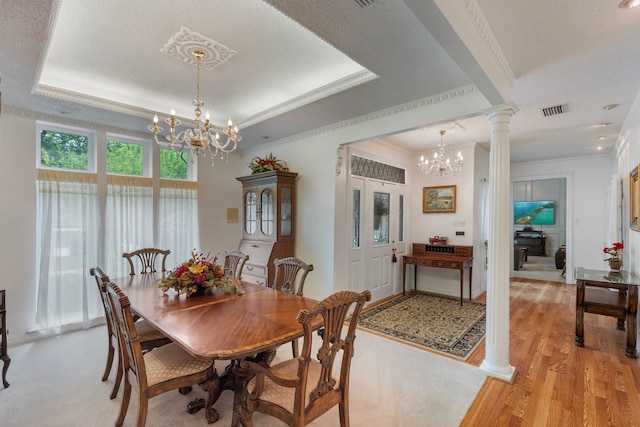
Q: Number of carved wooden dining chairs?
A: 6